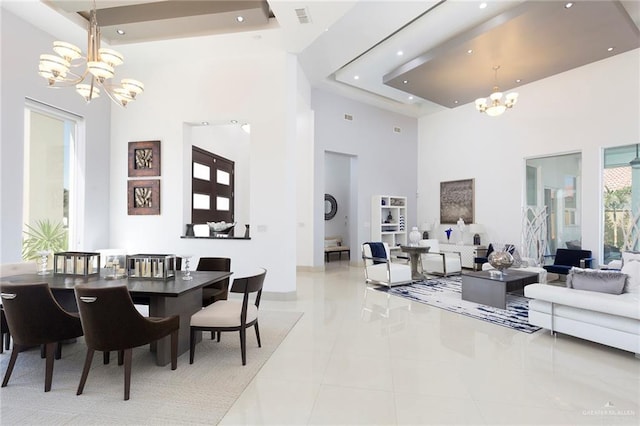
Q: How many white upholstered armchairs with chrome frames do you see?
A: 2